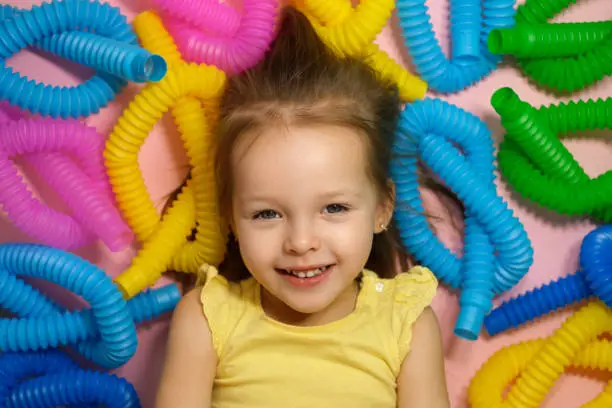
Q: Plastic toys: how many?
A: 13